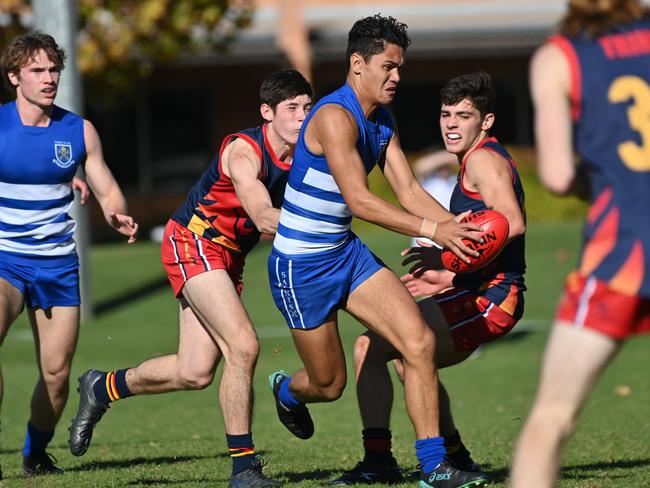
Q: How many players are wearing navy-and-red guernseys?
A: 3